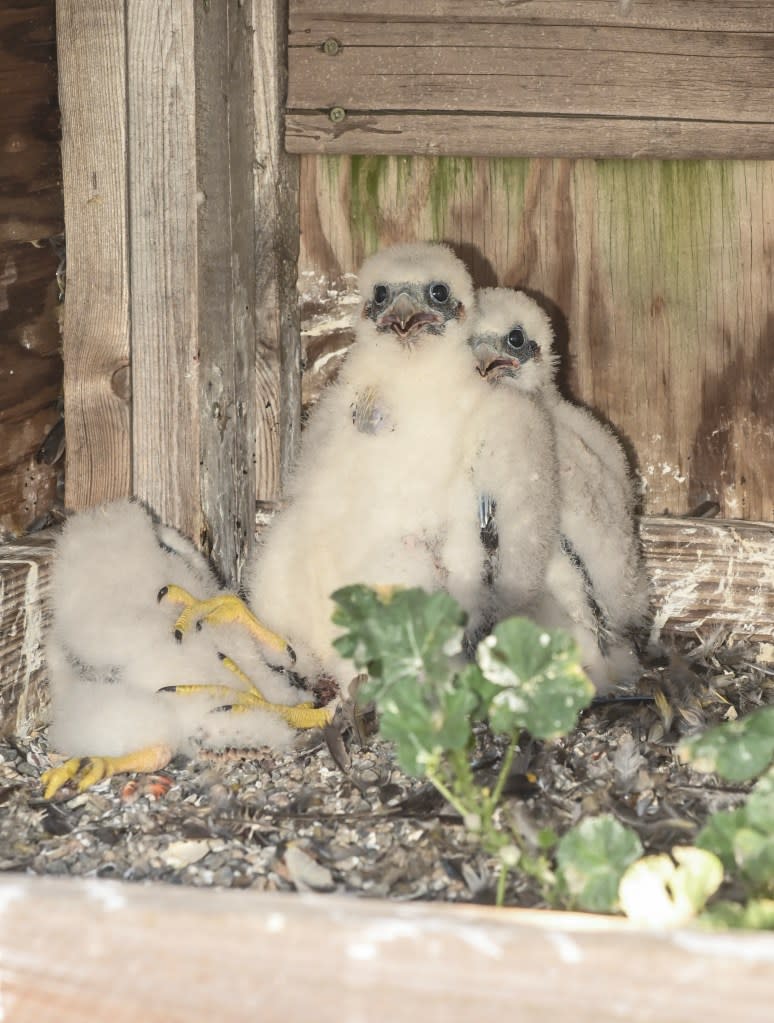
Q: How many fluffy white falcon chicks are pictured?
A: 3